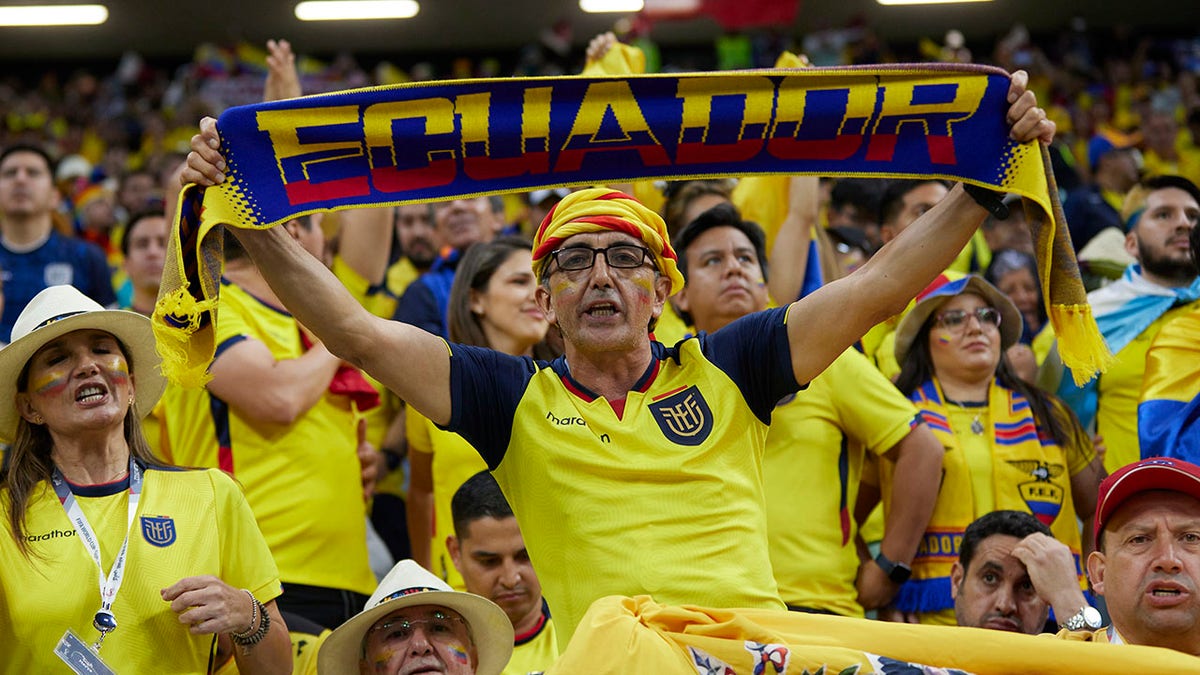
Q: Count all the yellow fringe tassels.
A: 2